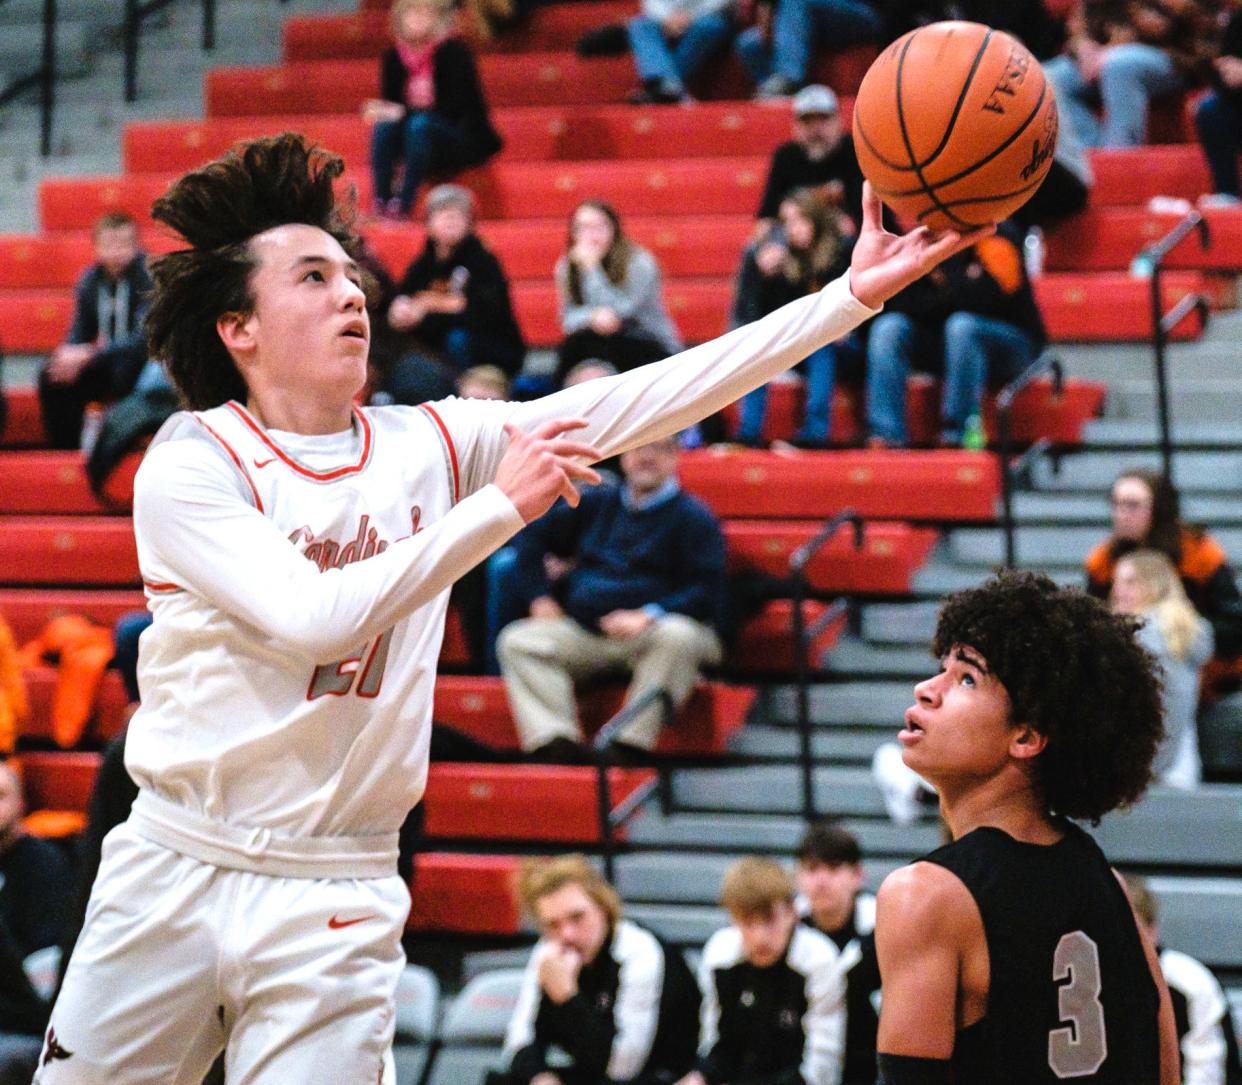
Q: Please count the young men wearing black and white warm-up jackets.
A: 4